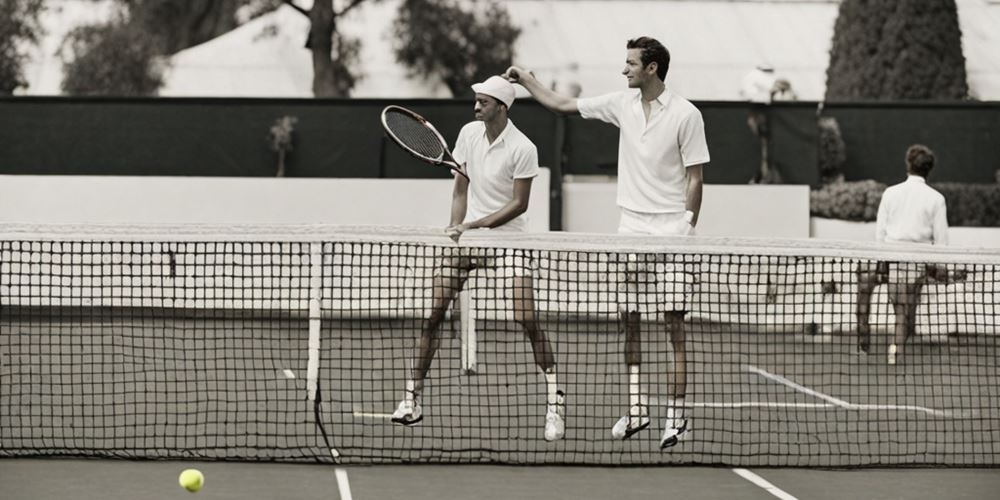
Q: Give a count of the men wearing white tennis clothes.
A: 3